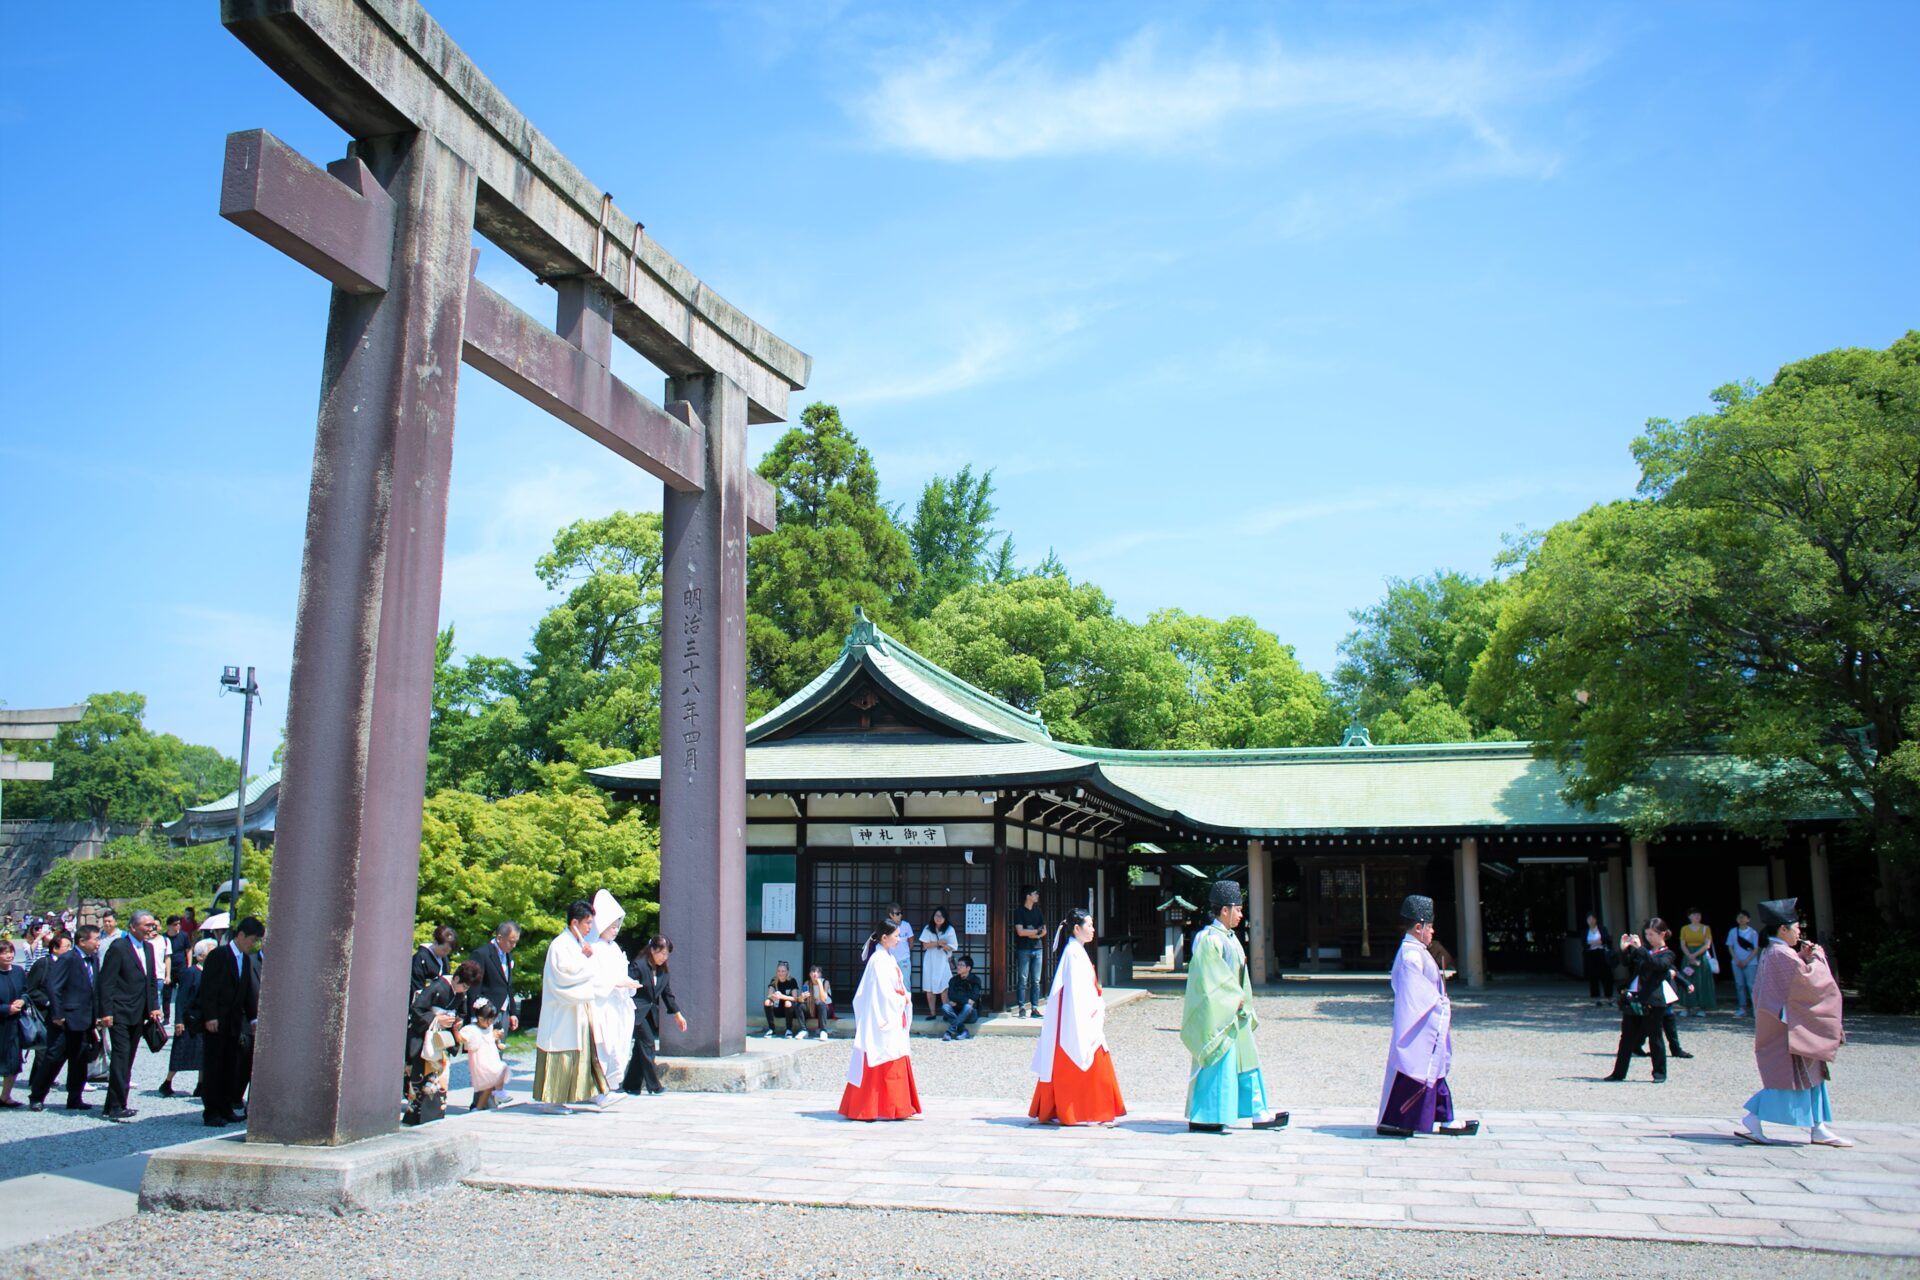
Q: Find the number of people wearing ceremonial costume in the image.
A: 7